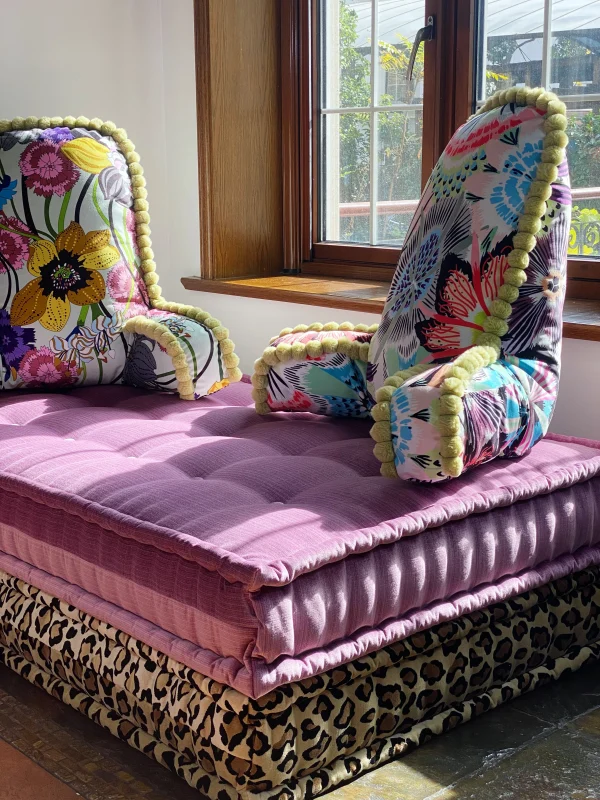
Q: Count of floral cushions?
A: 2